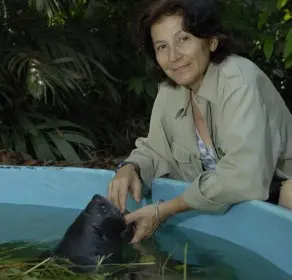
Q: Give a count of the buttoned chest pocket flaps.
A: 1